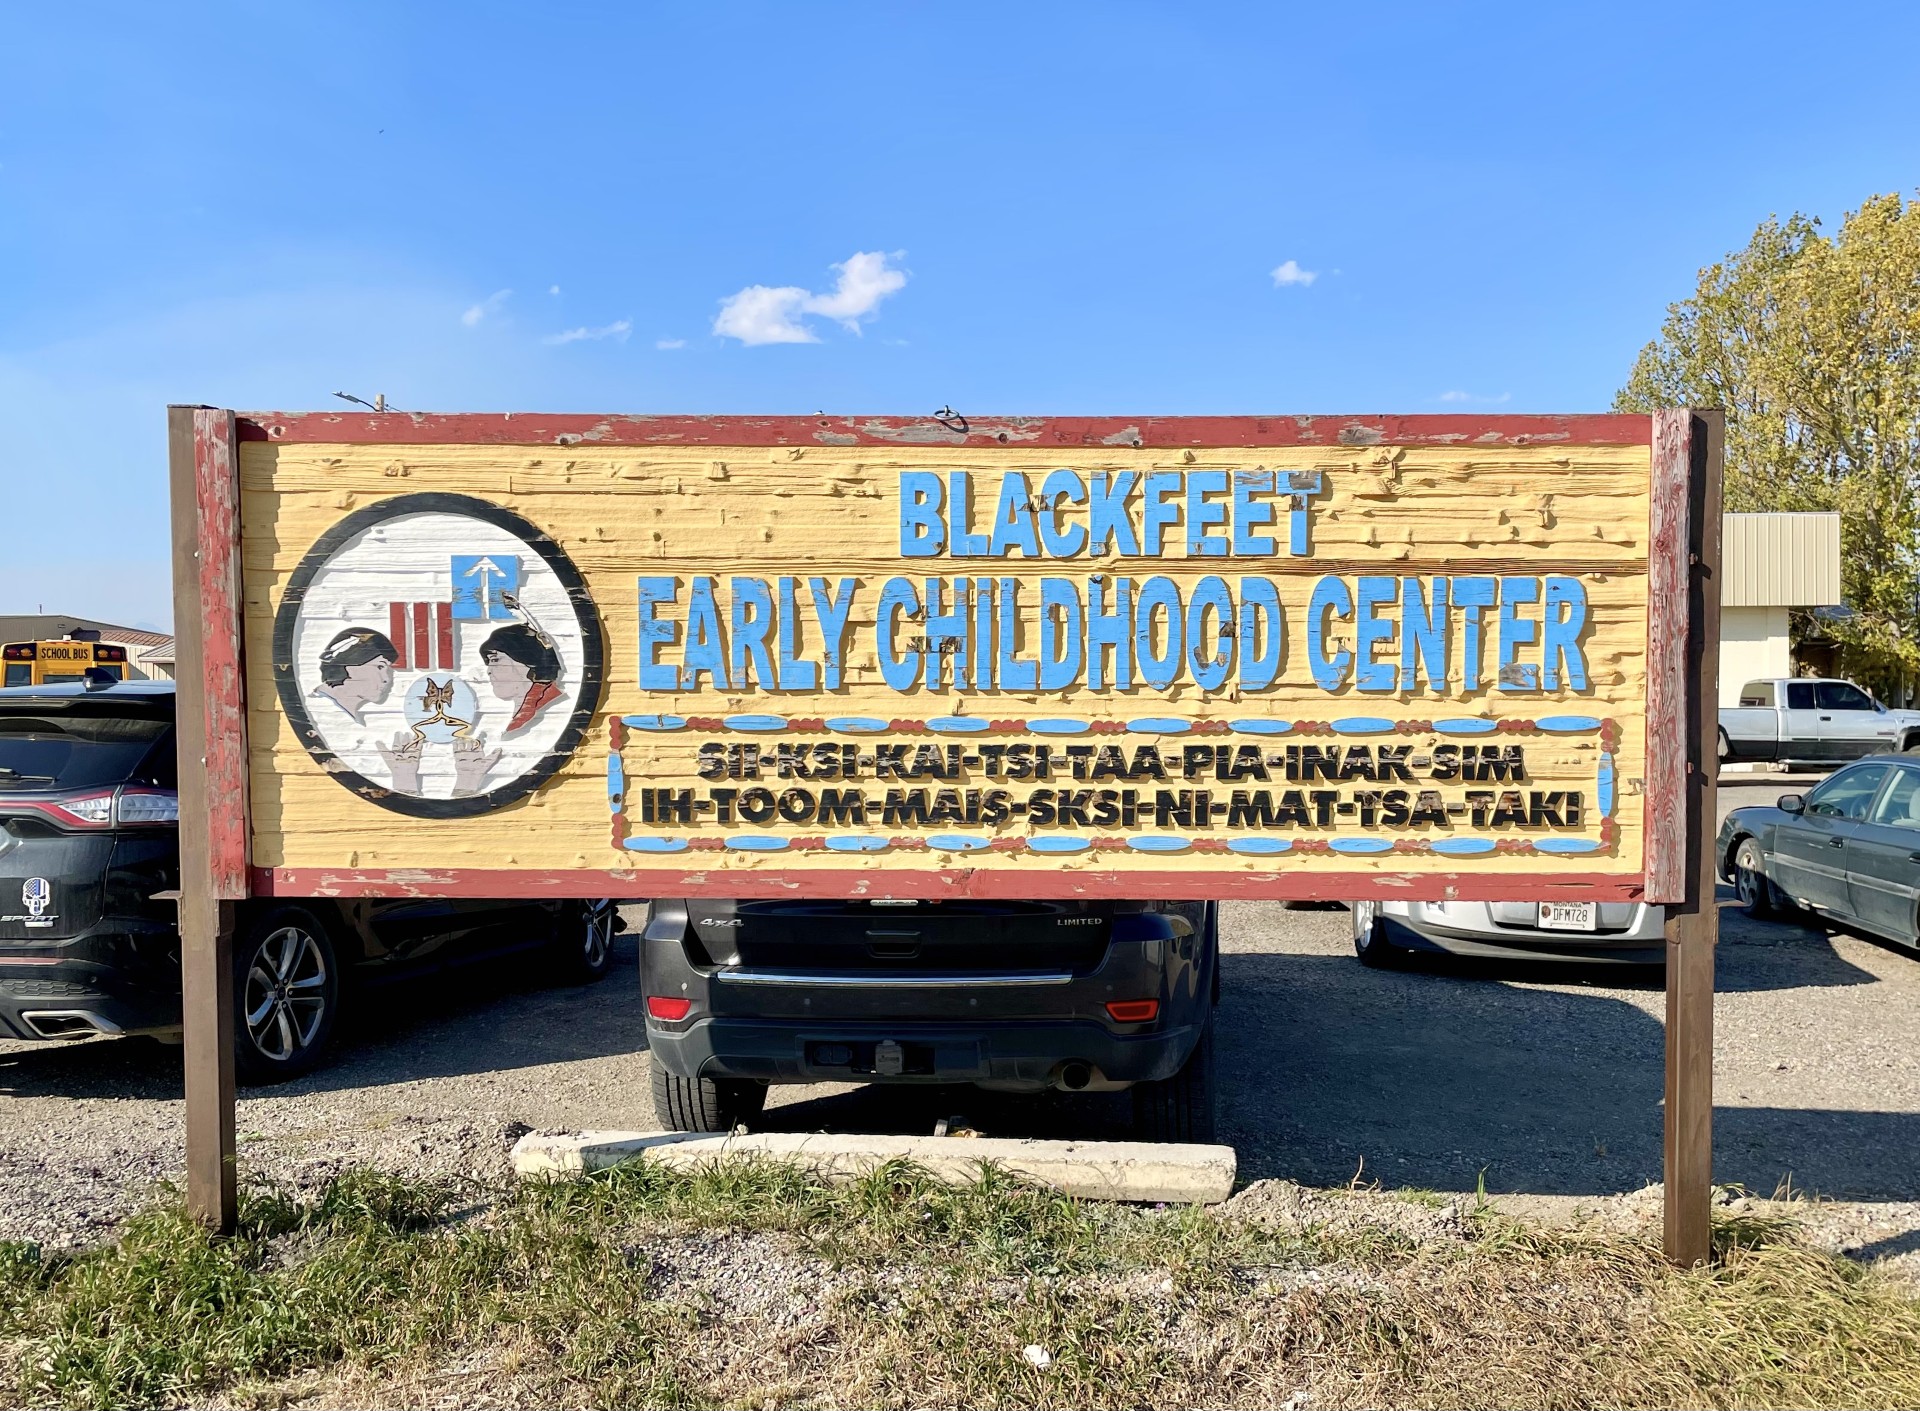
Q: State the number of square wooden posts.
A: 2